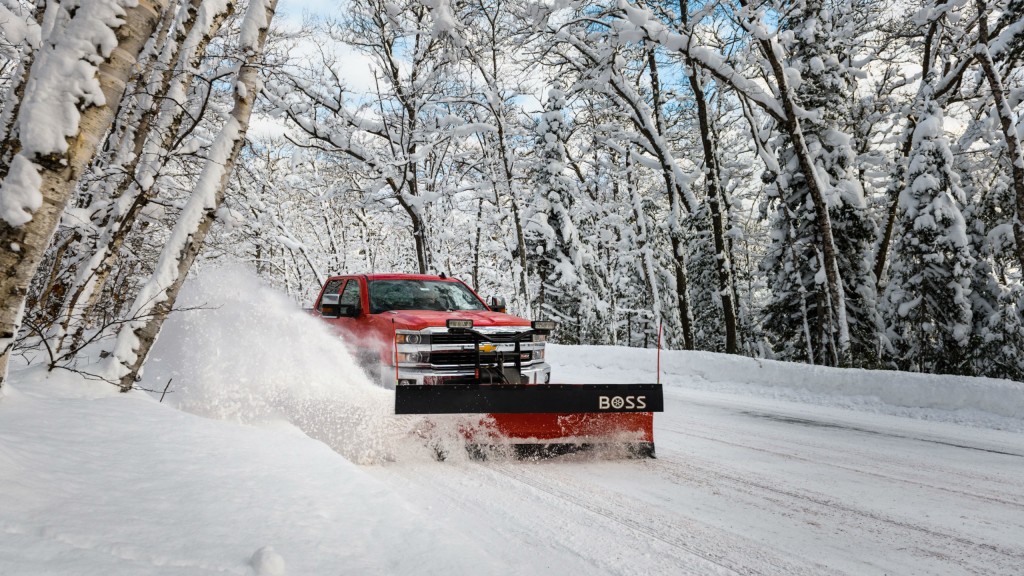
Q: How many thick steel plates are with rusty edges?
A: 0